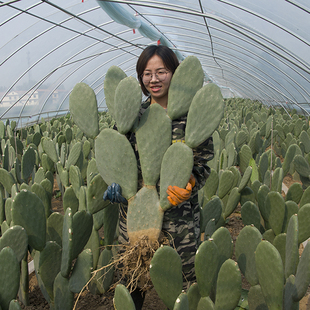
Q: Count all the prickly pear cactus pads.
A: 9